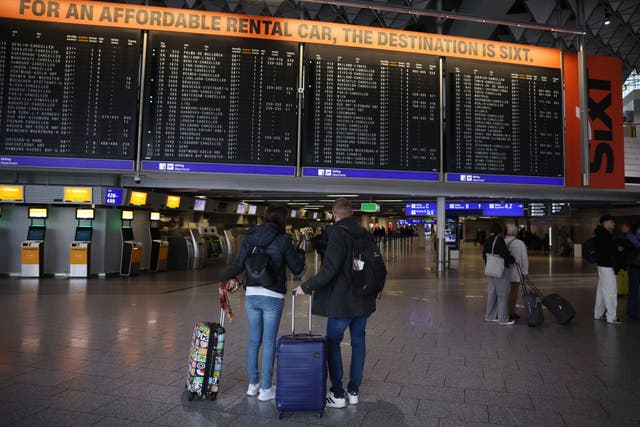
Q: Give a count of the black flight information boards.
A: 4